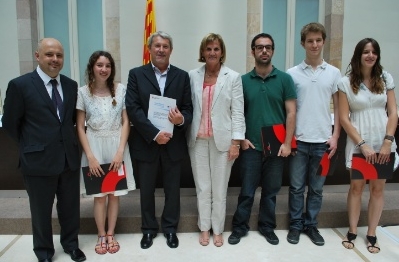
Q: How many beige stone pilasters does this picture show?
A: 4